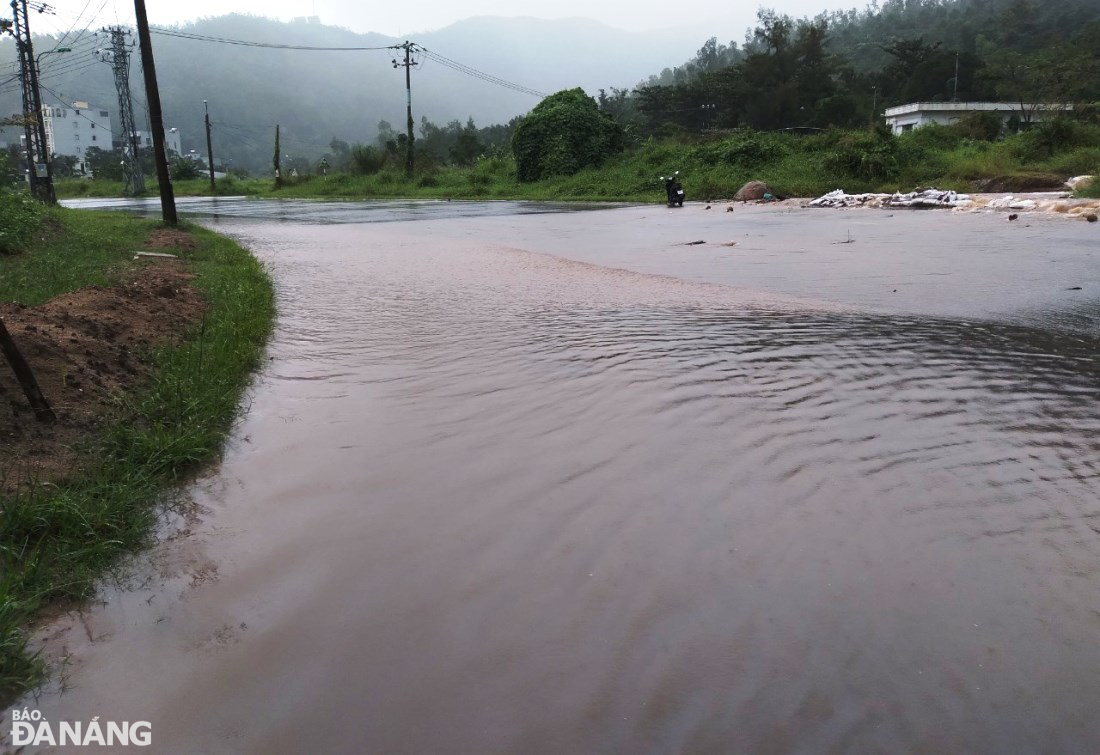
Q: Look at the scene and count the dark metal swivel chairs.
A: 0